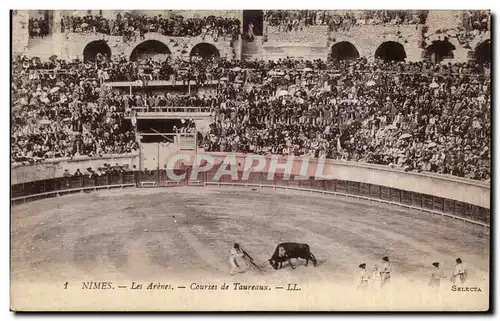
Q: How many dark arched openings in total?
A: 7